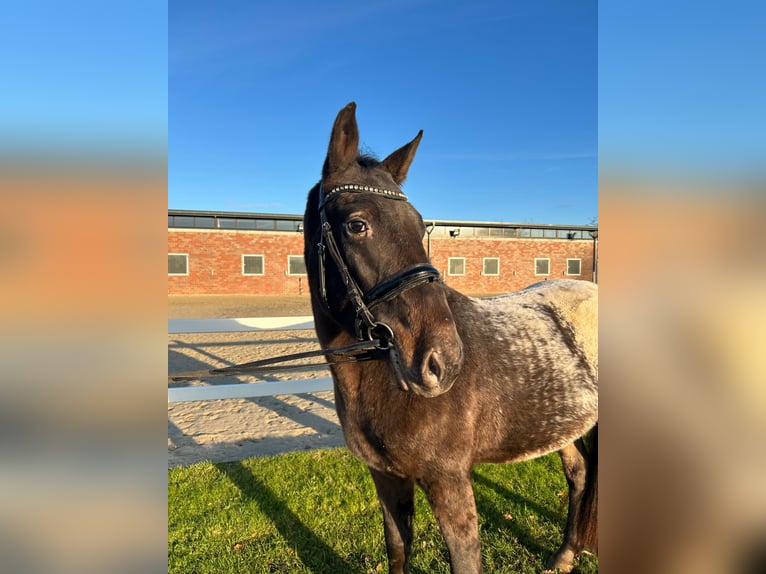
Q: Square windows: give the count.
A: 7